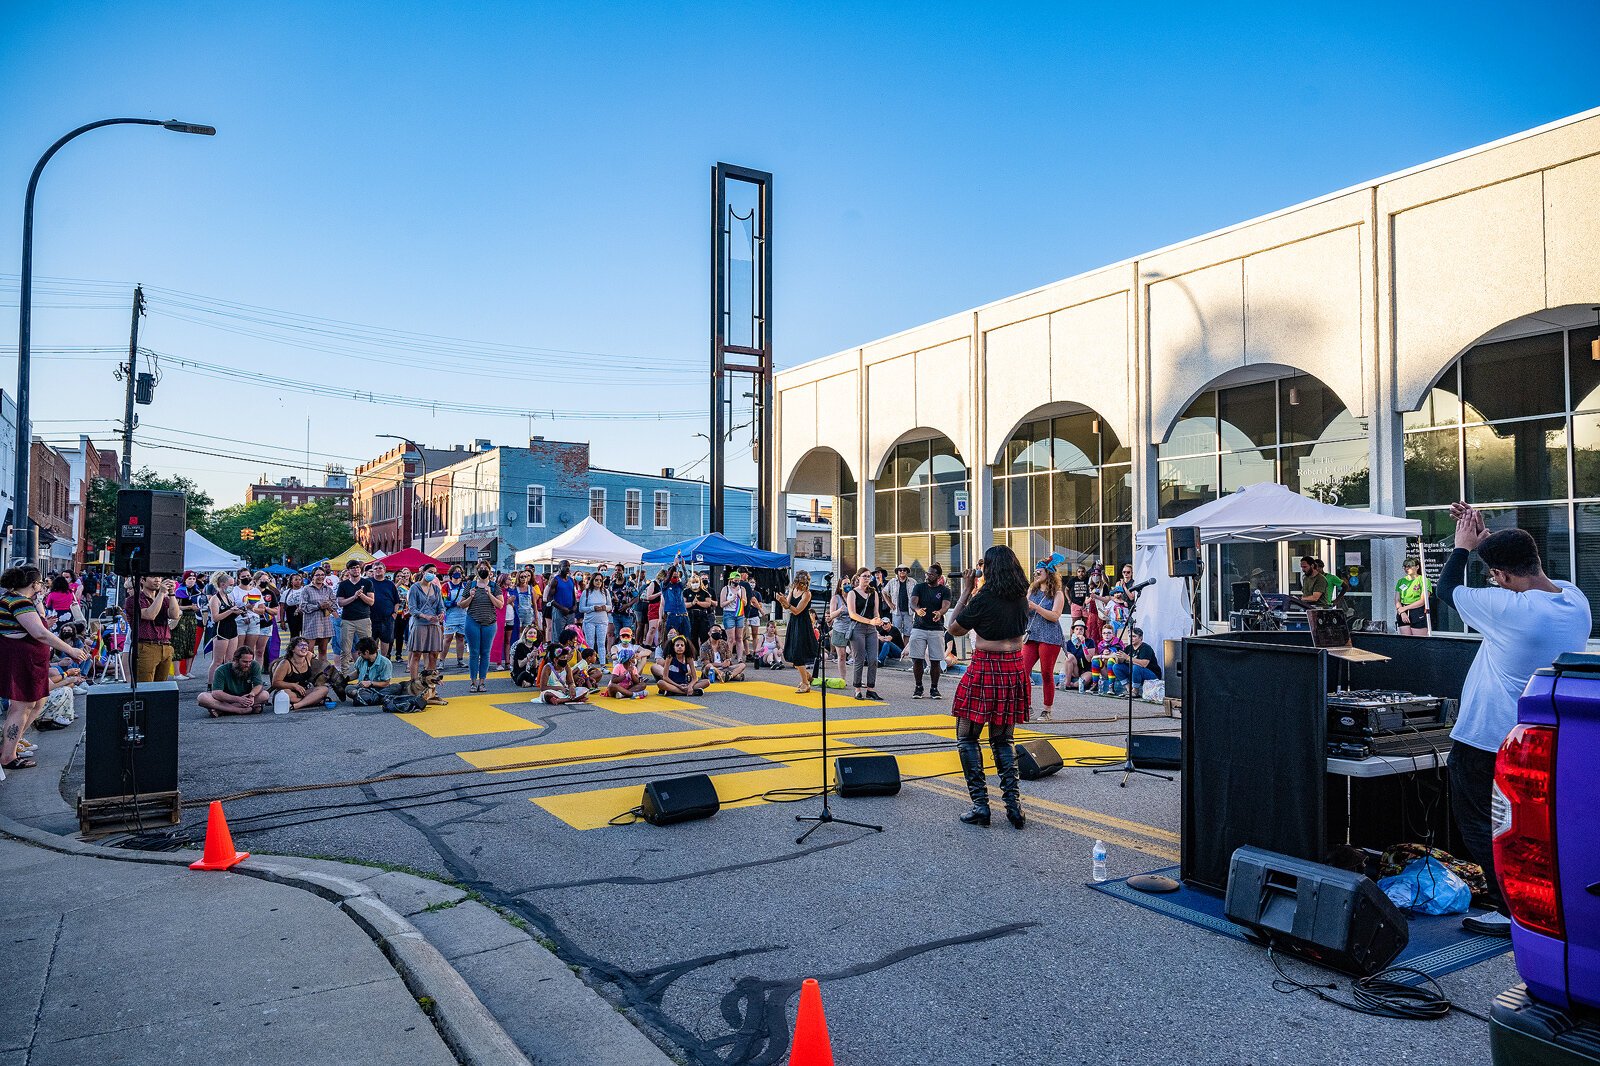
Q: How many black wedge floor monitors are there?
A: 5